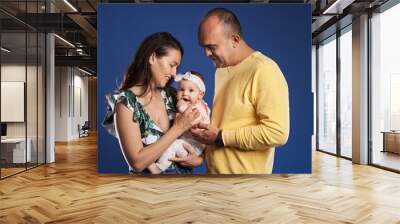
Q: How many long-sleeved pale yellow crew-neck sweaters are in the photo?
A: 1